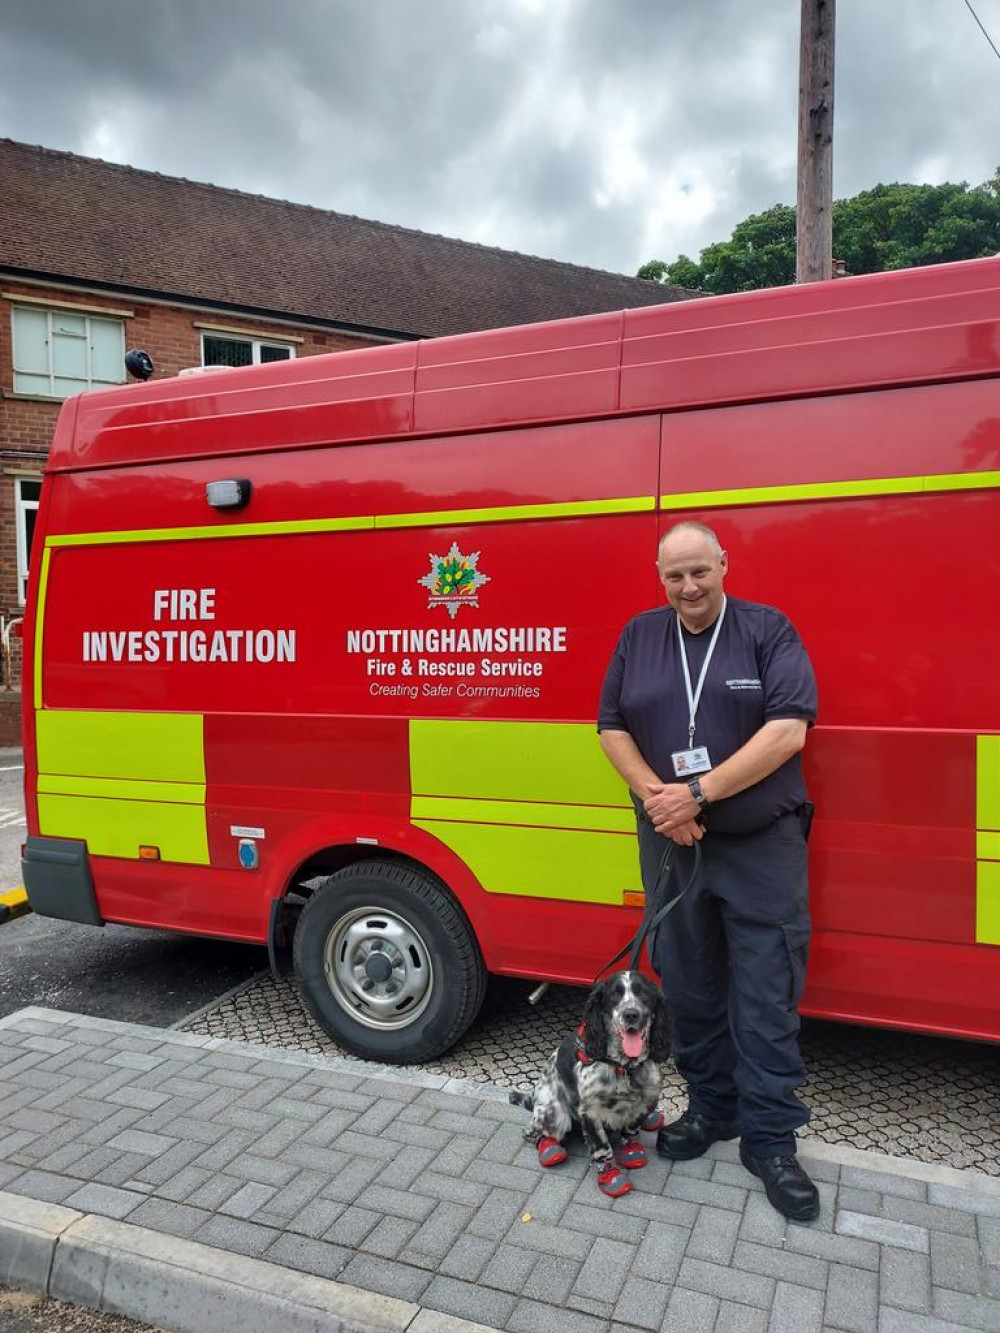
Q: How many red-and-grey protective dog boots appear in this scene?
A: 4